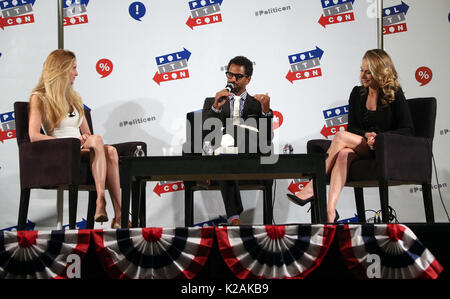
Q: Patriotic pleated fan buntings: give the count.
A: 4